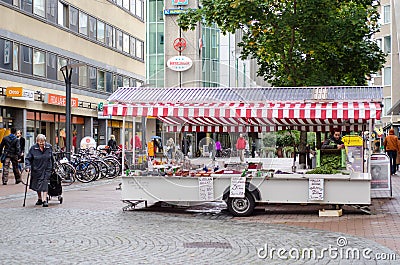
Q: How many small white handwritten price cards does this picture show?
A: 3